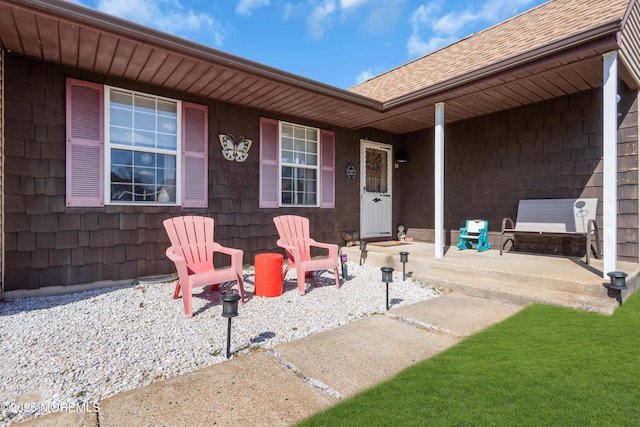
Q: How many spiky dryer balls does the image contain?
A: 0